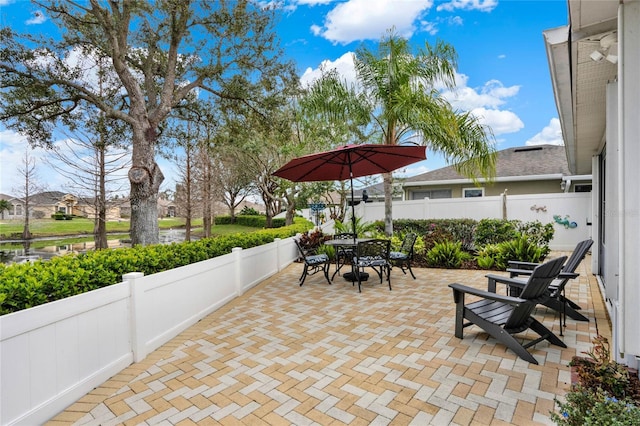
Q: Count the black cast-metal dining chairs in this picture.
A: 4